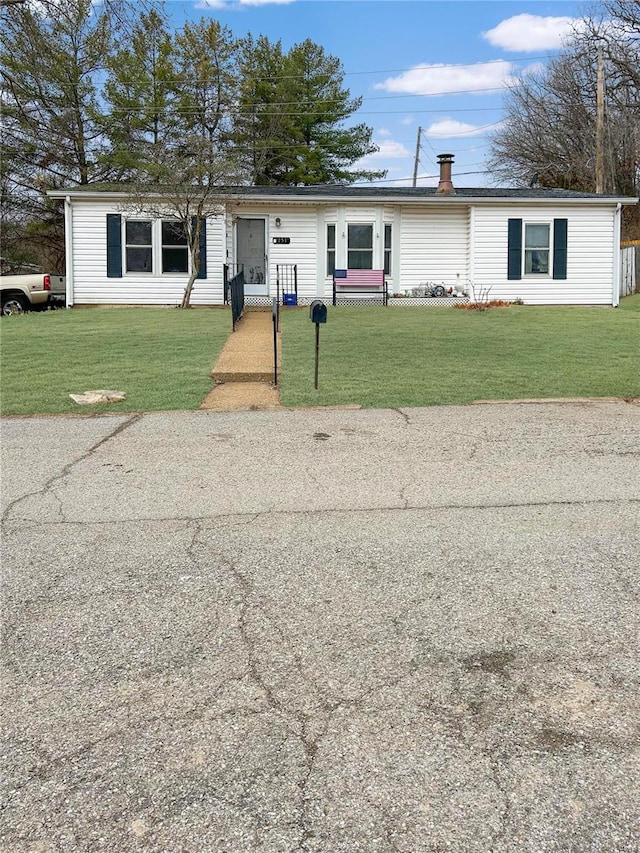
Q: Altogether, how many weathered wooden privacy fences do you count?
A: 1